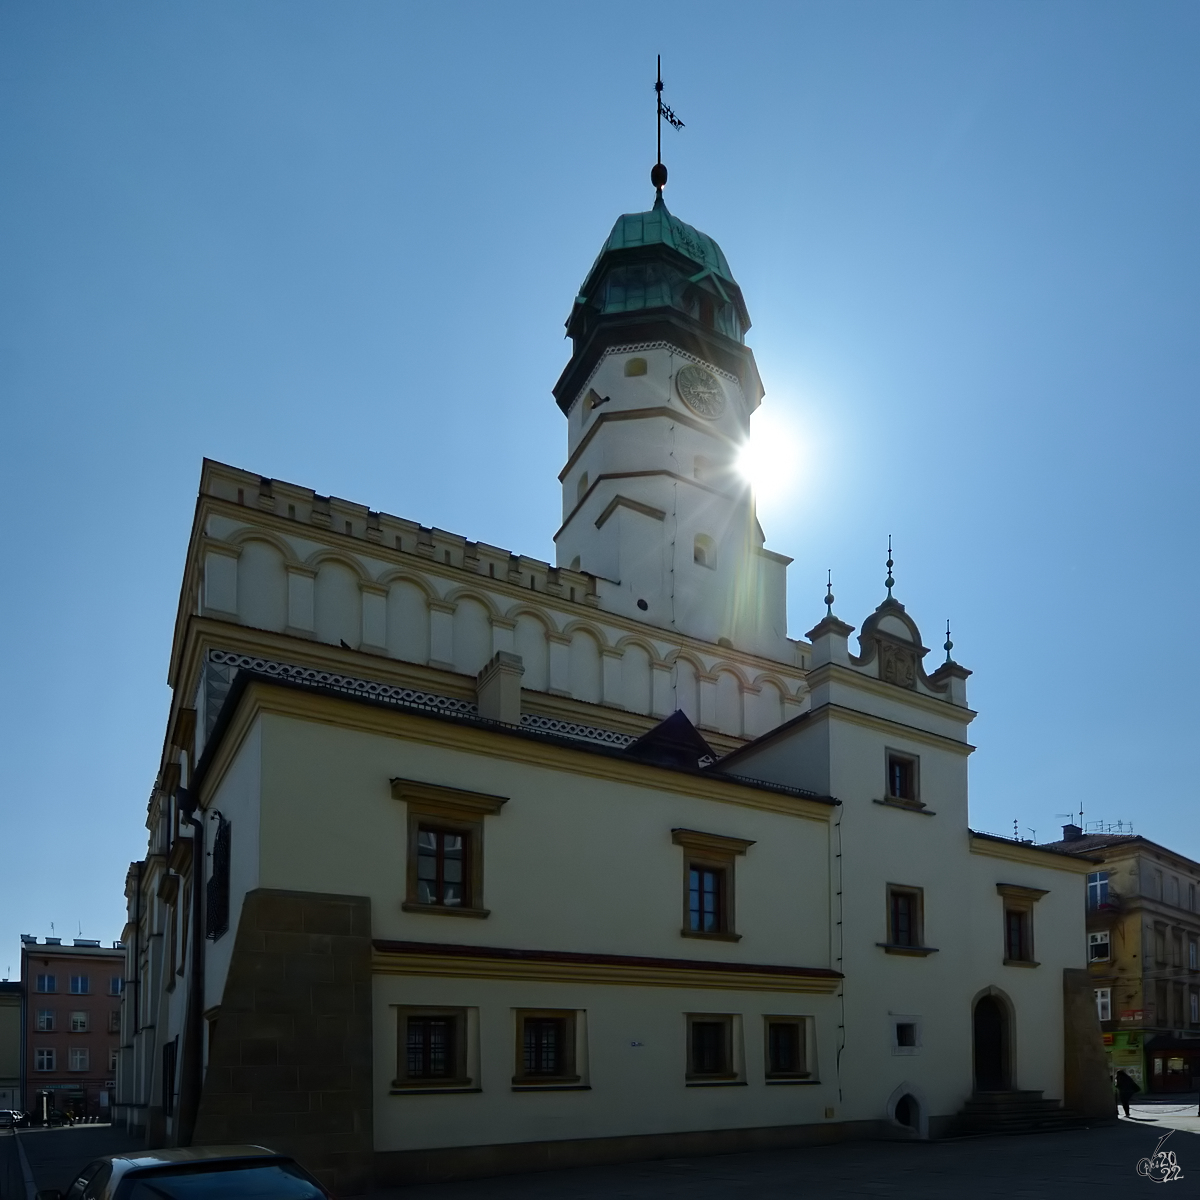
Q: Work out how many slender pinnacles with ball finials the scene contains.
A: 3